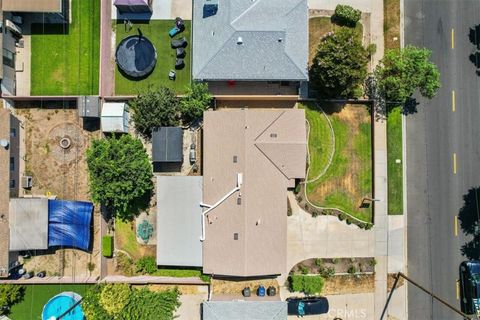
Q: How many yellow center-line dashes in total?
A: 5